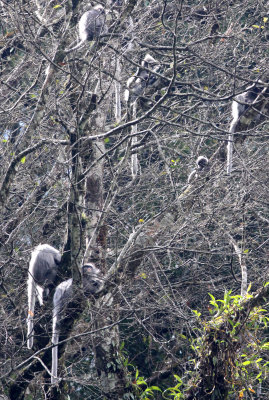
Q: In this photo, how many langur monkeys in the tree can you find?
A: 6